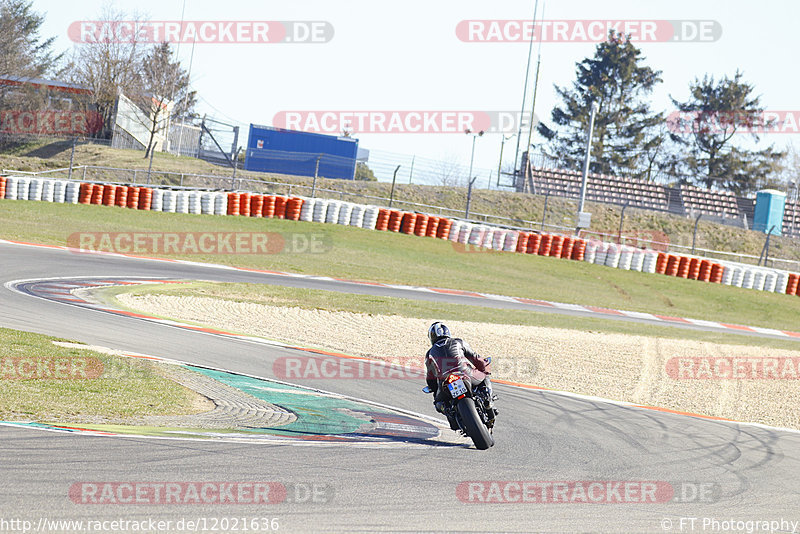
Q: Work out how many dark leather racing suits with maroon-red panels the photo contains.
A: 1